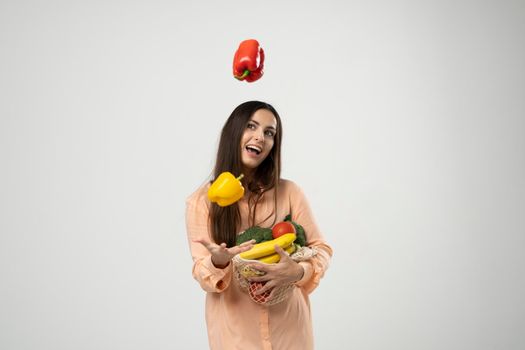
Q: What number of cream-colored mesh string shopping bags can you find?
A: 1